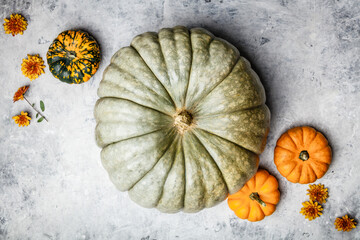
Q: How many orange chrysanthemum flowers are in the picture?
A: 7